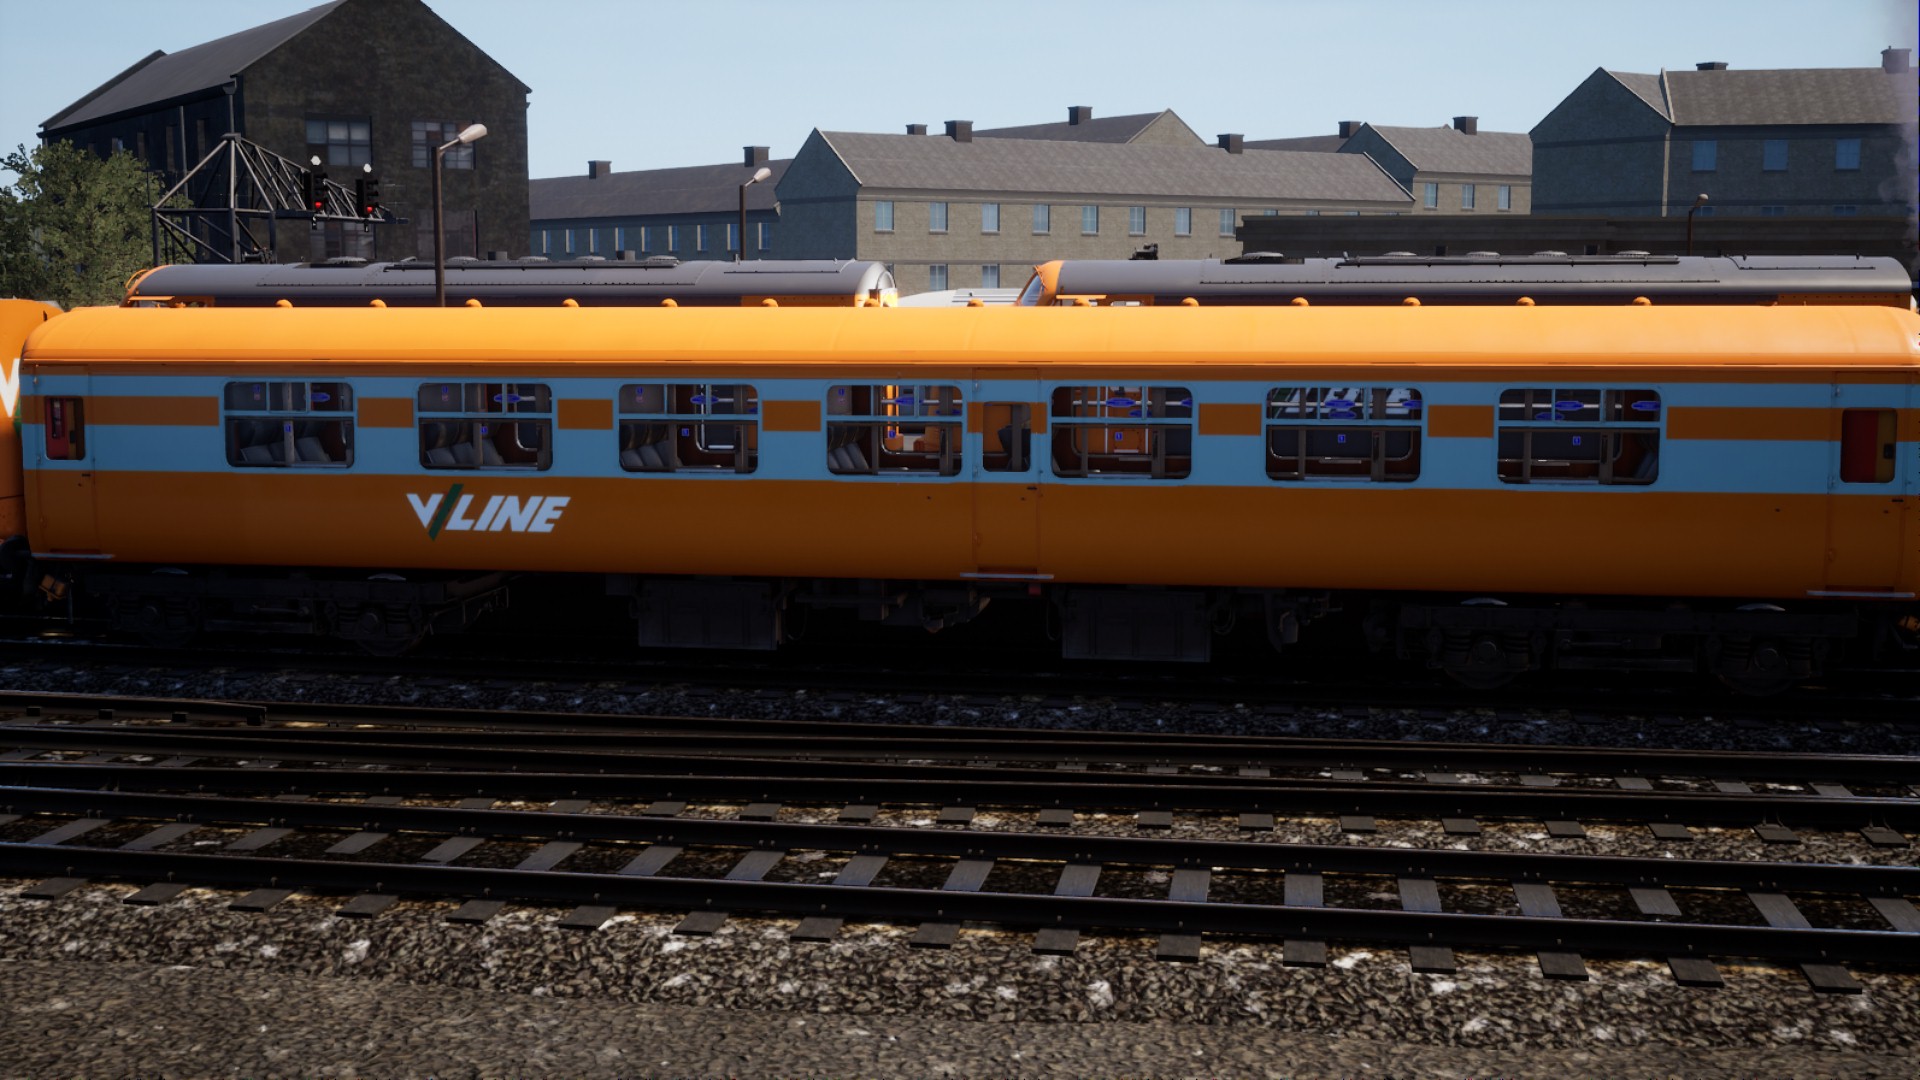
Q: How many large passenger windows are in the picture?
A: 7